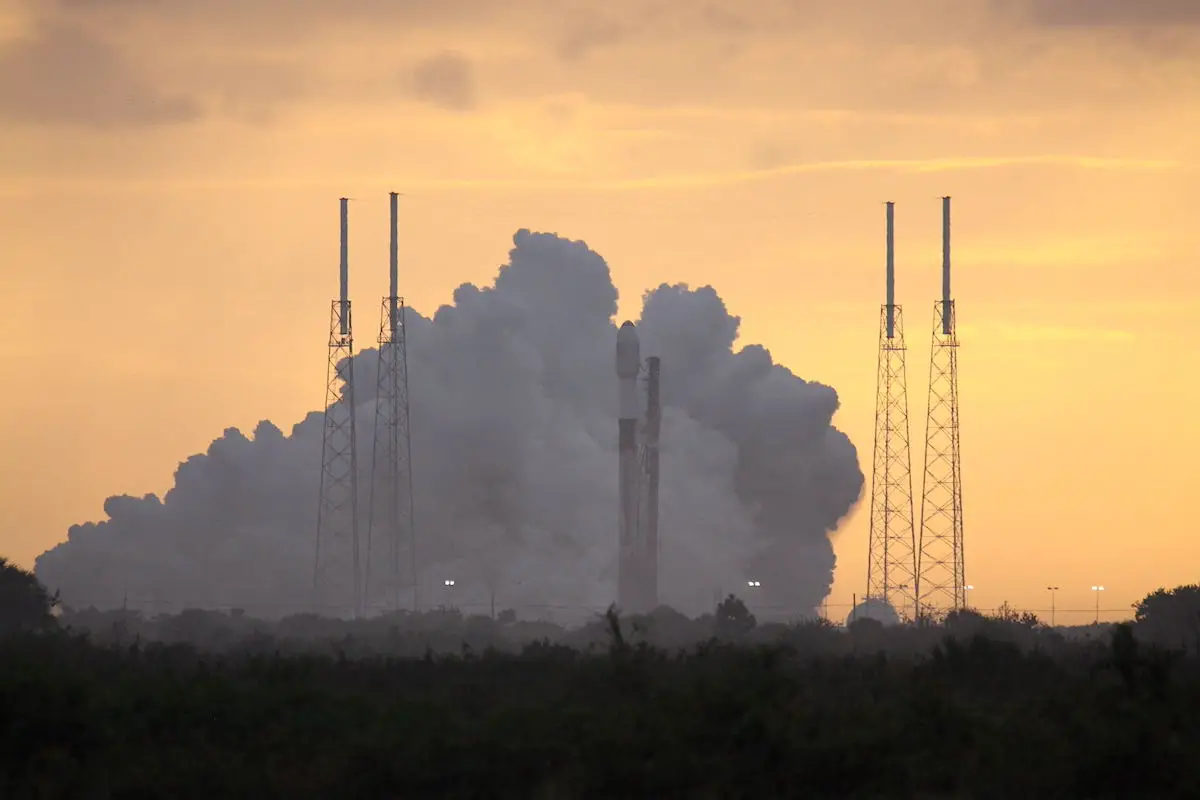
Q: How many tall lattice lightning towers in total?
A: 4